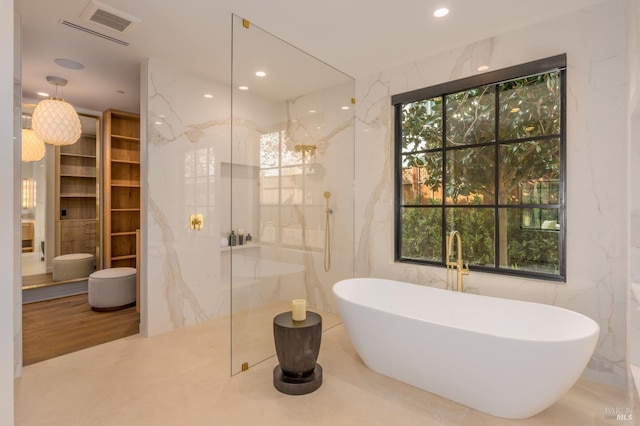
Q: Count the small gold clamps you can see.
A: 3